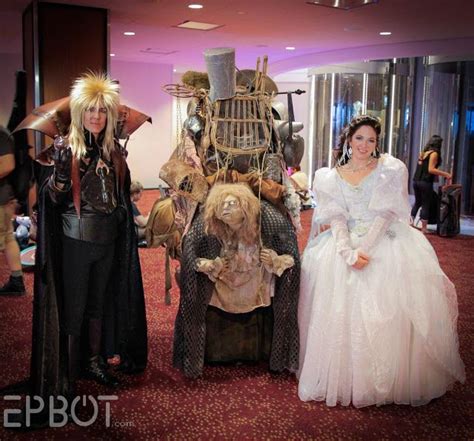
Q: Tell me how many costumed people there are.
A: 3